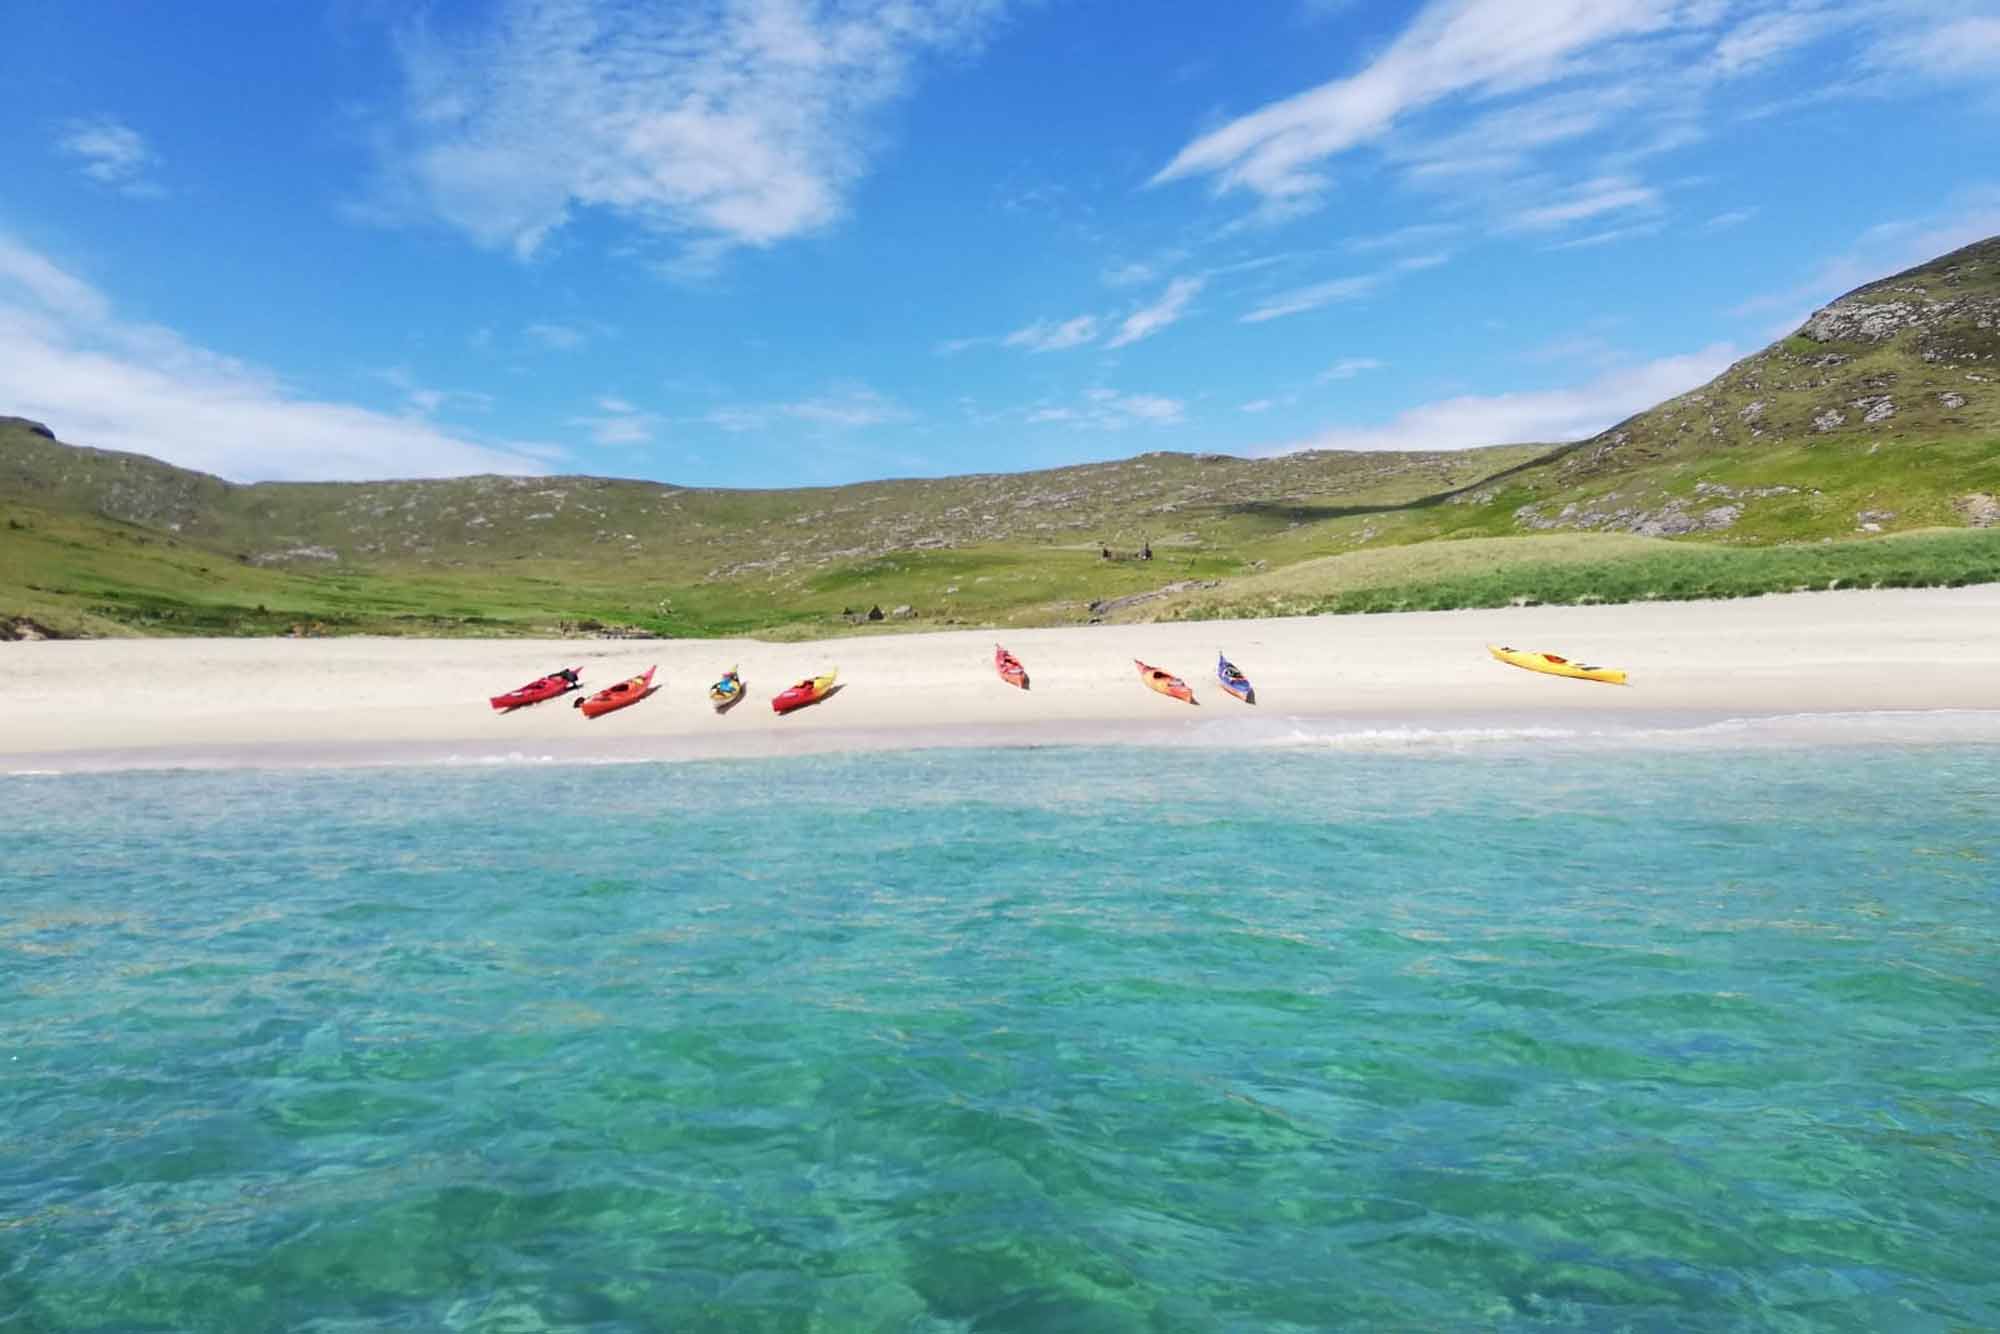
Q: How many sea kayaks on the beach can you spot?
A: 8